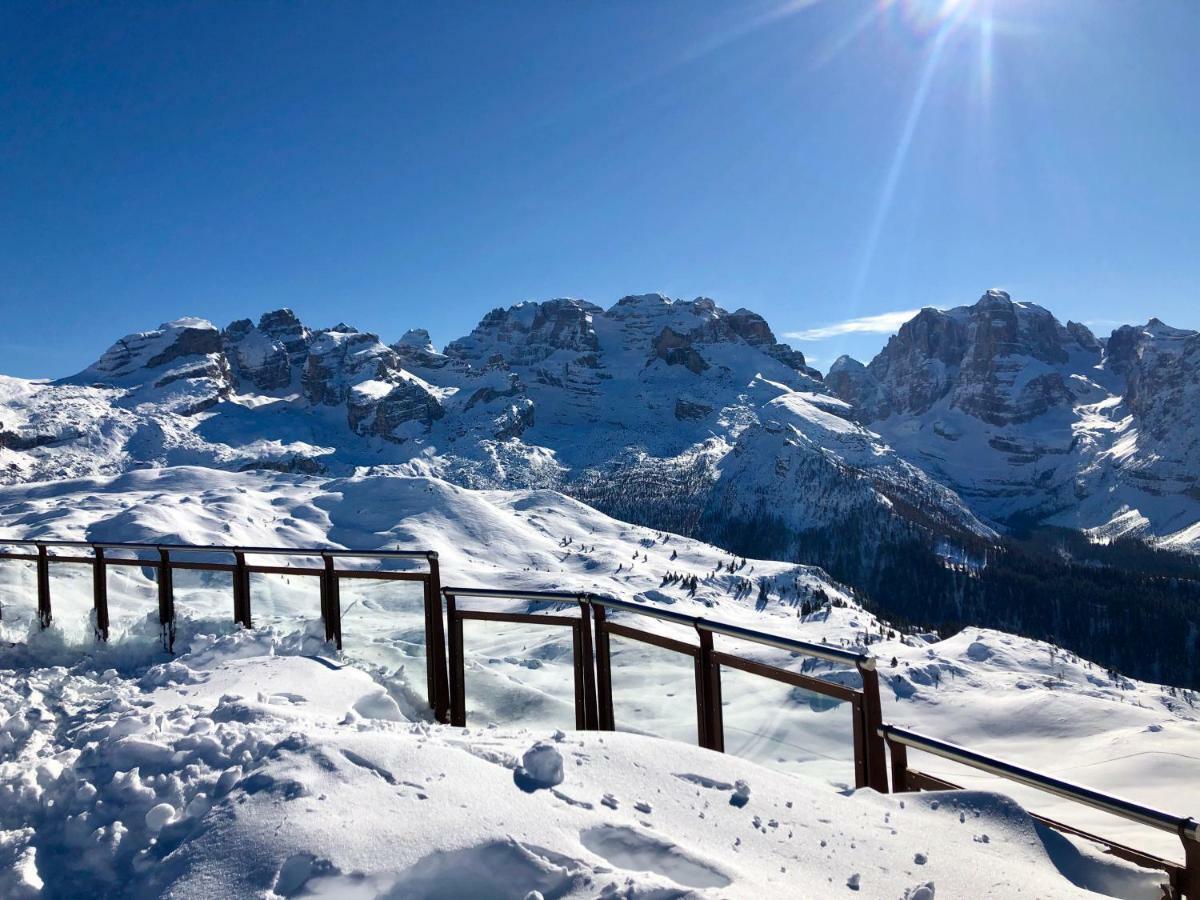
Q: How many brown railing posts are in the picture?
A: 13